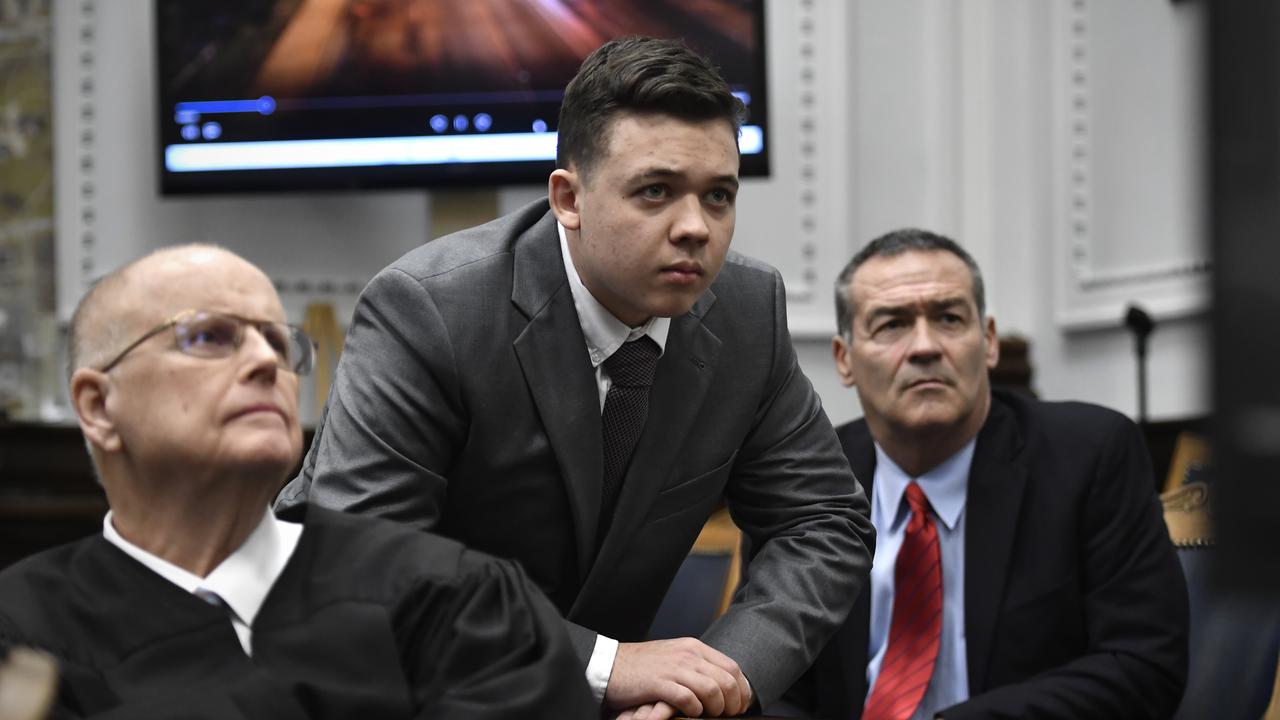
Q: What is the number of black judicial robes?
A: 1